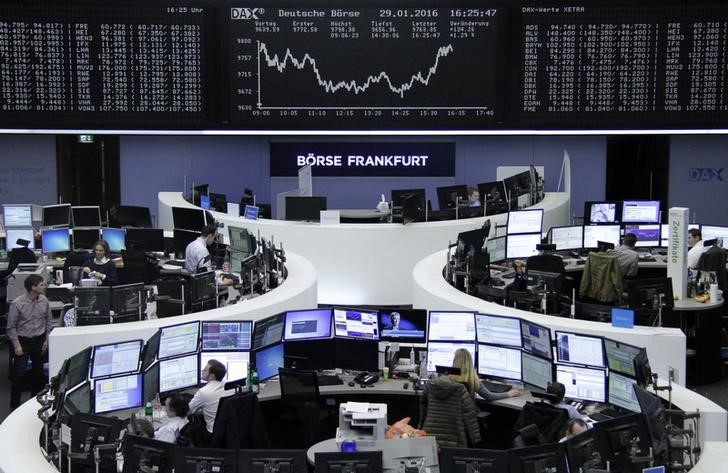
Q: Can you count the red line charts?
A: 0